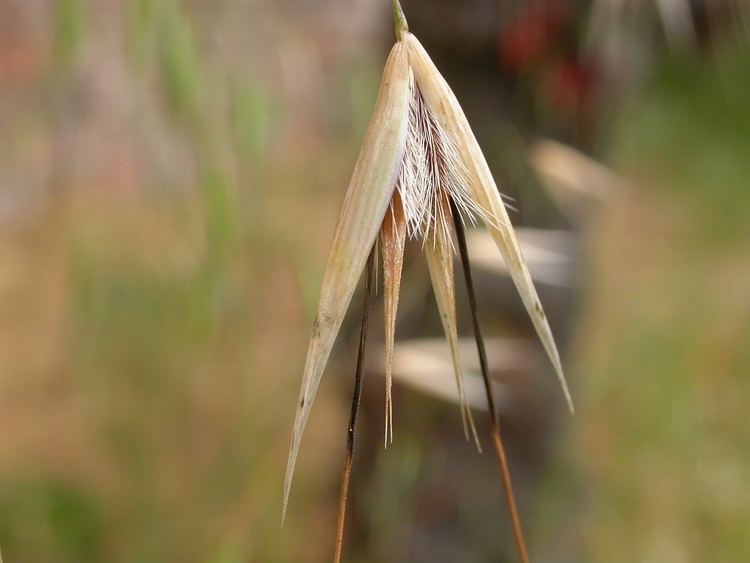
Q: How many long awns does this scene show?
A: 2